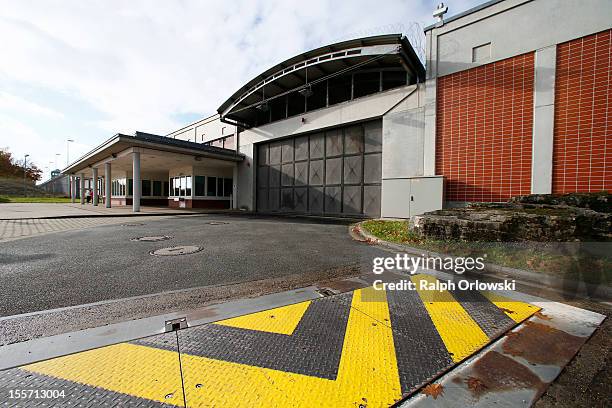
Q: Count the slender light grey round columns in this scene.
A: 5